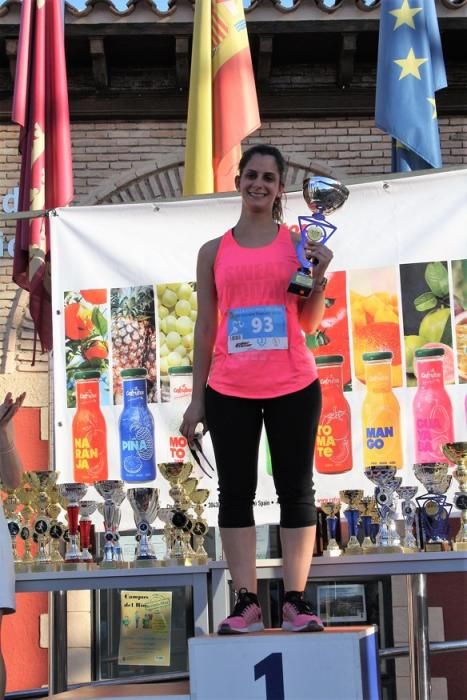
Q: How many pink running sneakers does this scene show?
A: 2